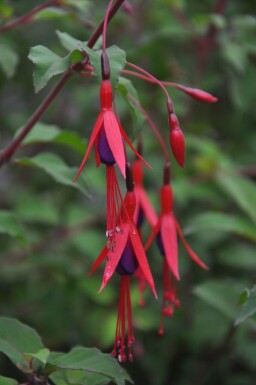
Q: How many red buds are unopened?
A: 2